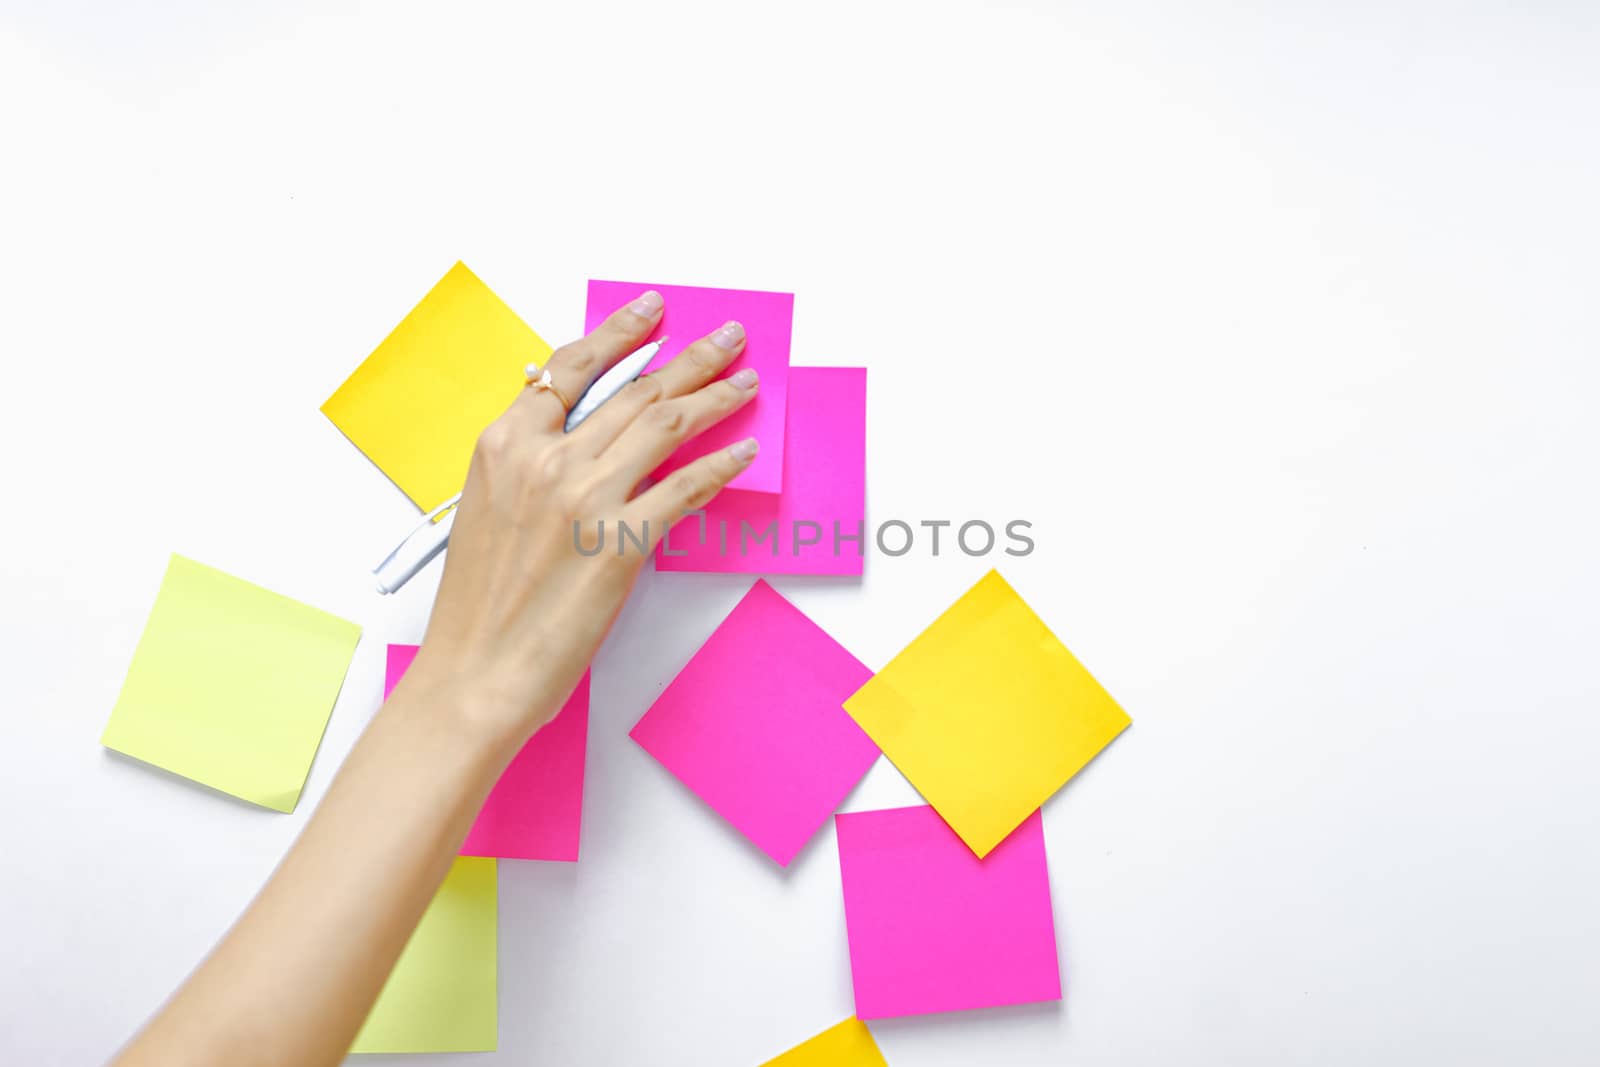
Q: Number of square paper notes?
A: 10